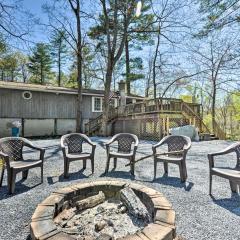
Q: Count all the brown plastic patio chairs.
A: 5